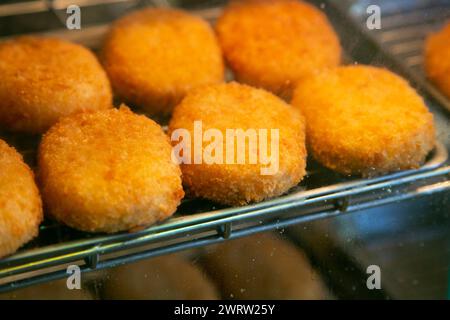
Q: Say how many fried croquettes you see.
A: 8